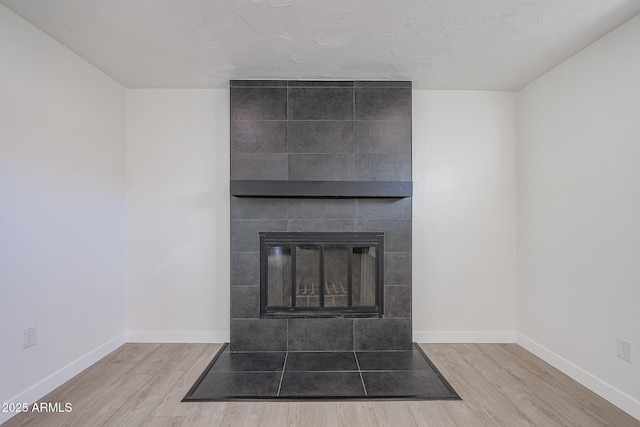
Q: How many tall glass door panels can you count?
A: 4